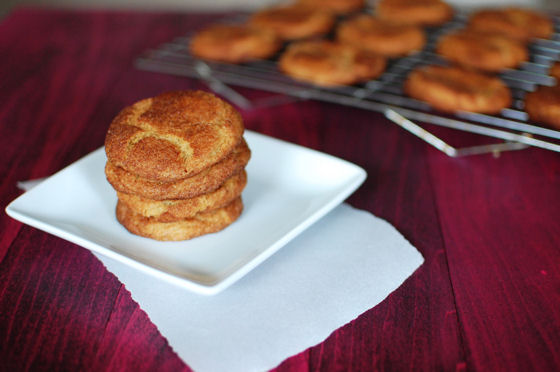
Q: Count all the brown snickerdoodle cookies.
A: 15